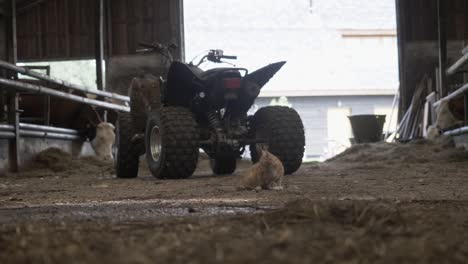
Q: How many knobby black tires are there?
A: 4